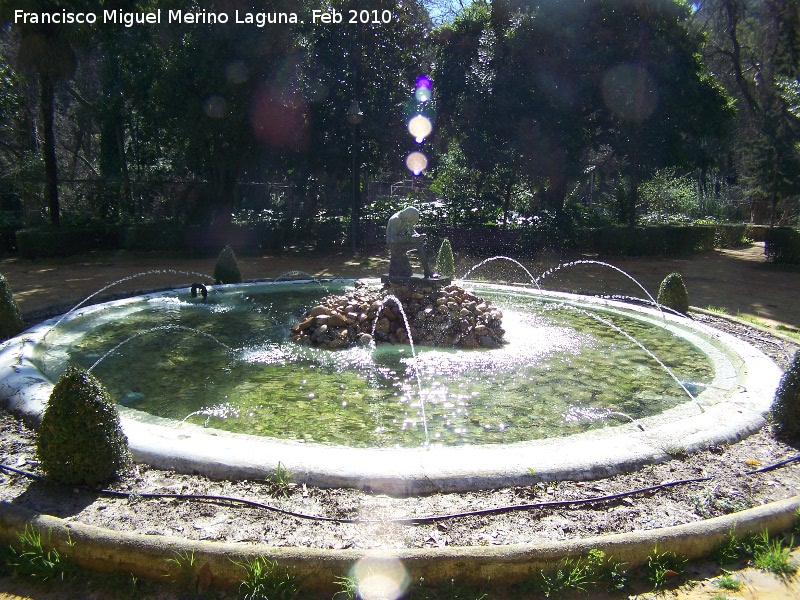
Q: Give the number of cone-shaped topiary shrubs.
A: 6